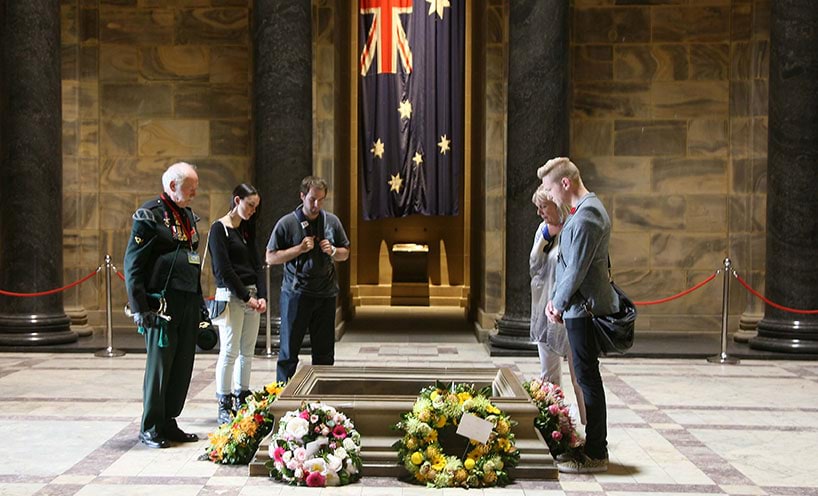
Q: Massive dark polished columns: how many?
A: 4